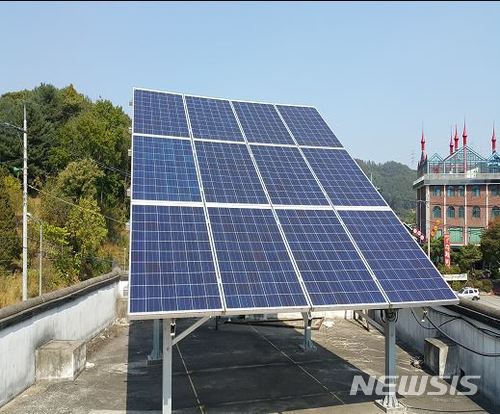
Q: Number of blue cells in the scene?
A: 12